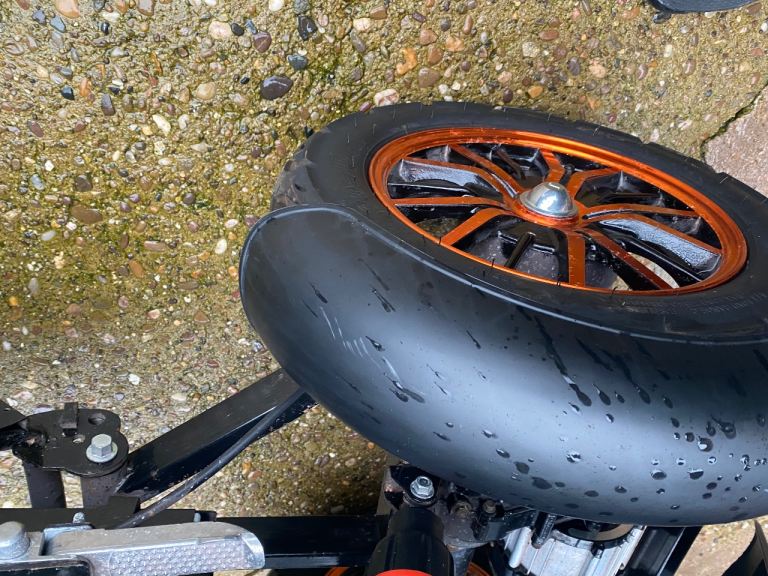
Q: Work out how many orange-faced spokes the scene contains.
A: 10